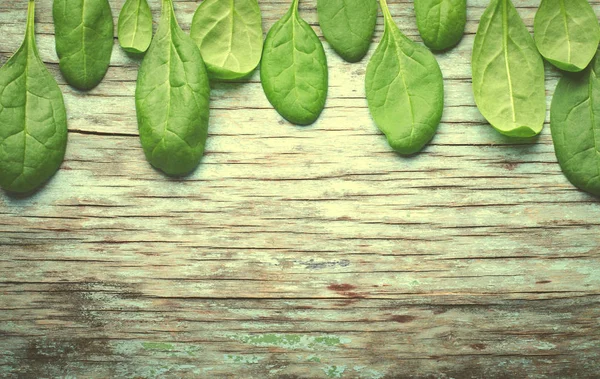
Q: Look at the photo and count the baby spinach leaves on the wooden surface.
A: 12